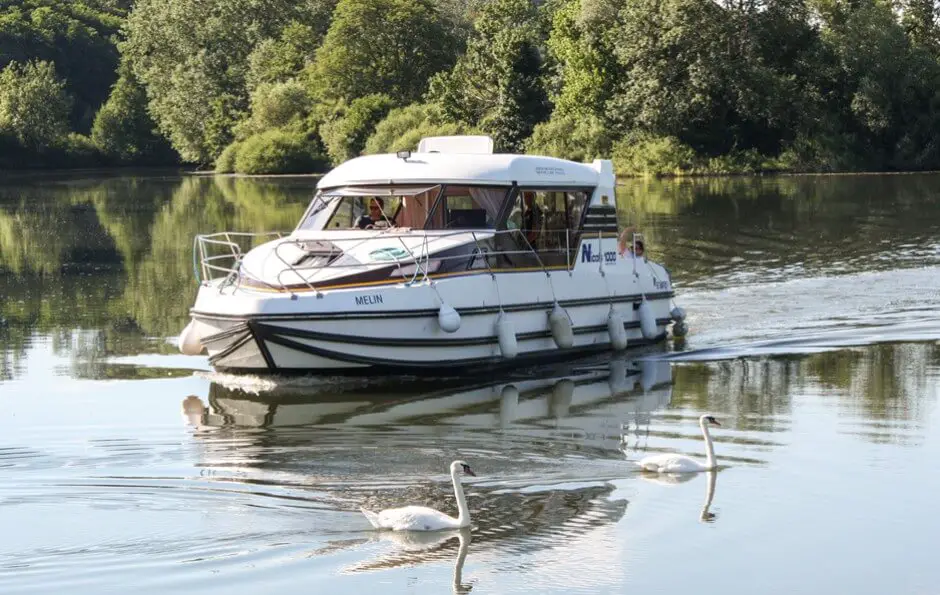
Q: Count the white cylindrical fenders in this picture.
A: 4